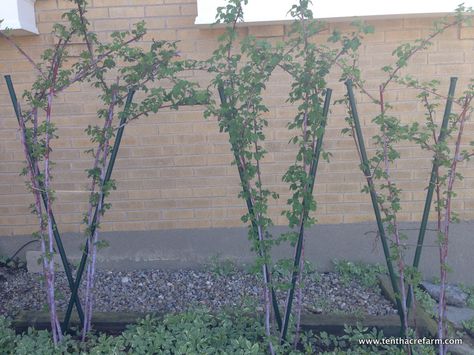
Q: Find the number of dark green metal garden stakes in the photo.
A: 6